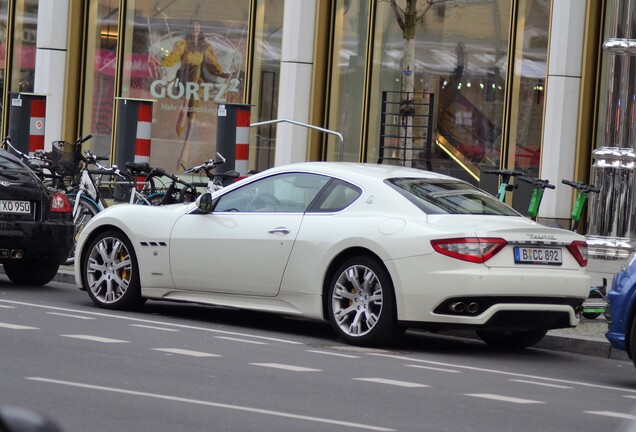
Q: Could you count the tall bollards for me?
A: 3